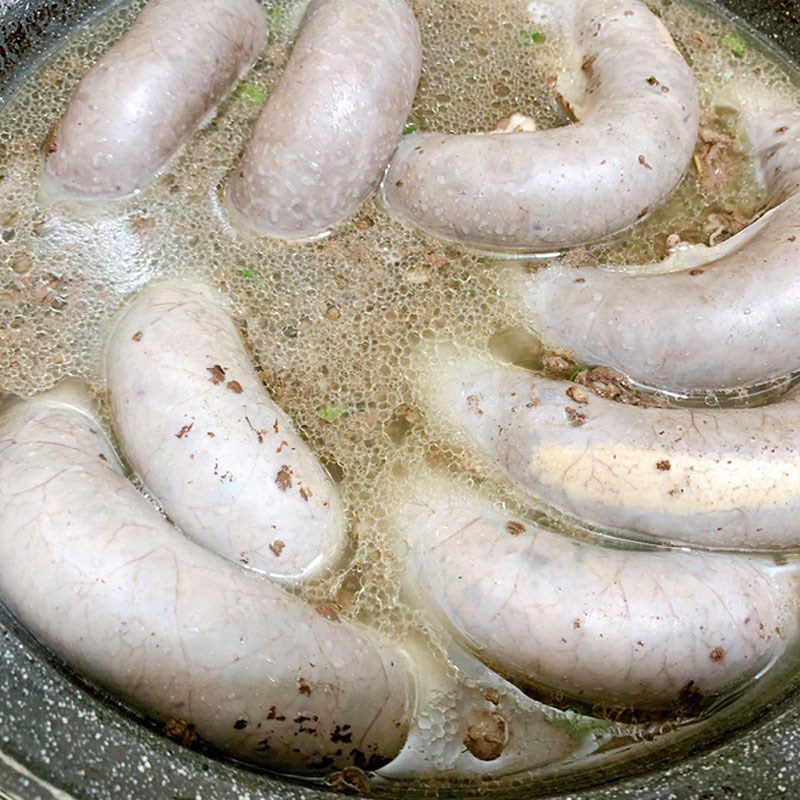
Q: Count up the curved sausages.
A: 8